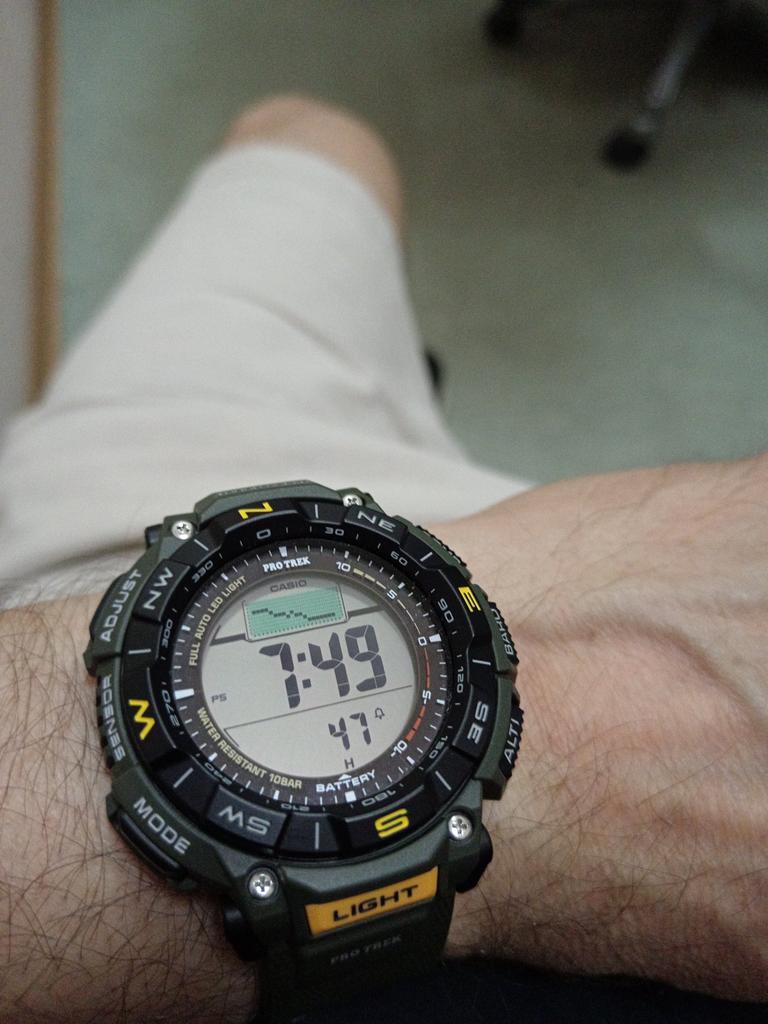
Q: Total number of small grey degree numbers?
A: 12